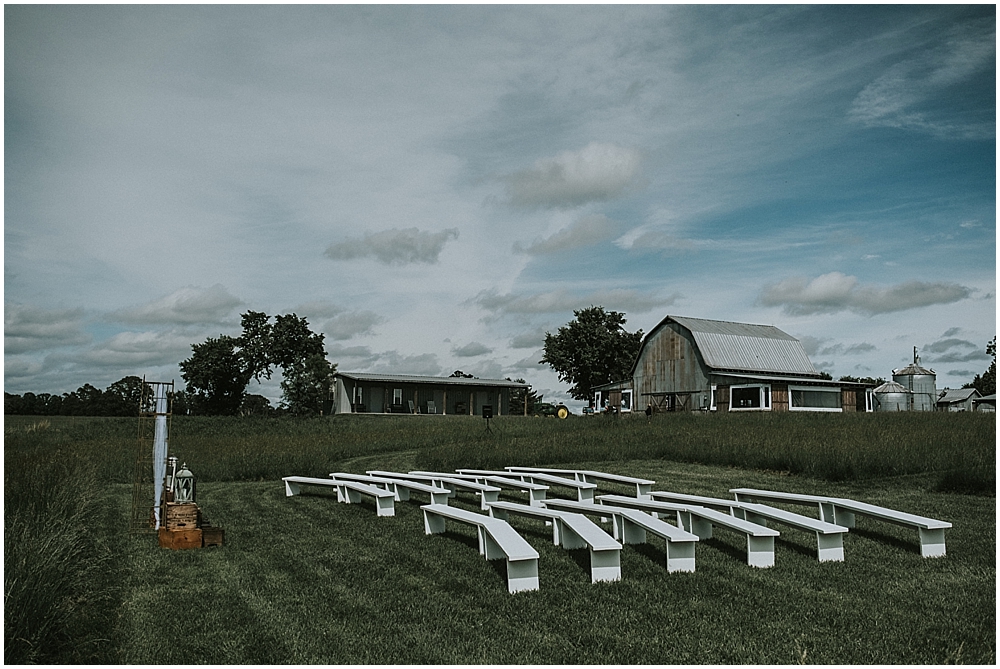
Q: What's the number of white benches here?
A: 12